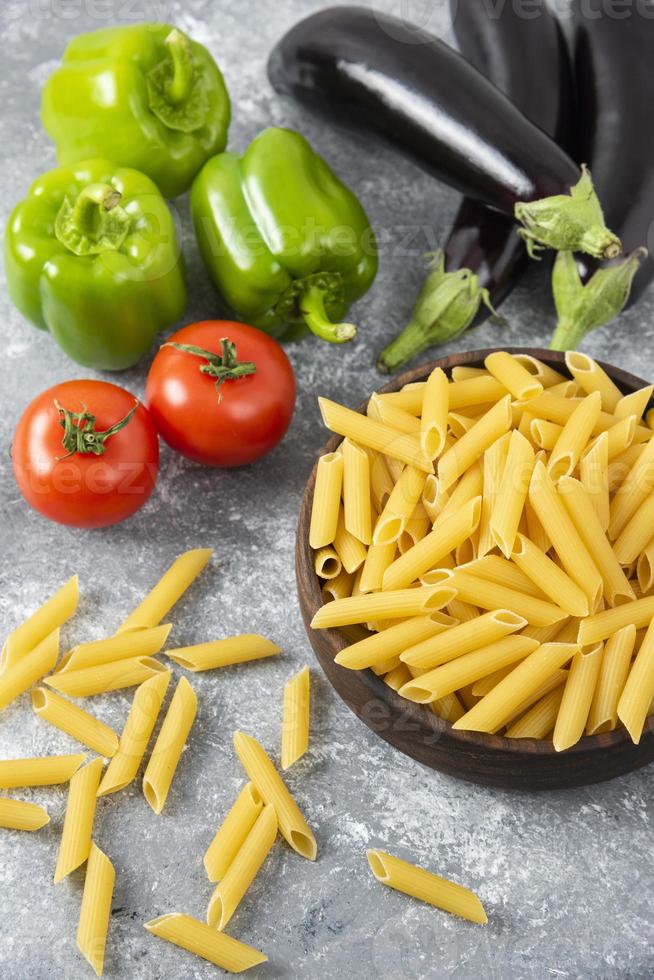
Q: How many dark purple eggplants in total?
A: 3